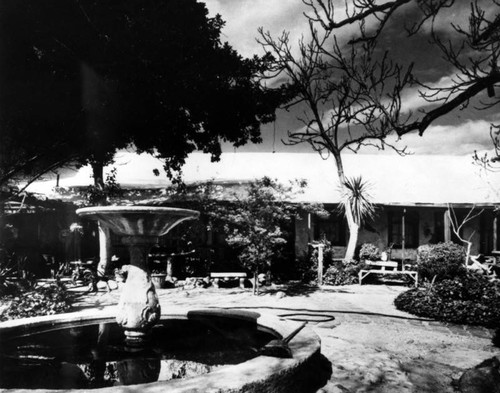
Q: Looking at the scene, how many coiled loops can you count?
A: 1